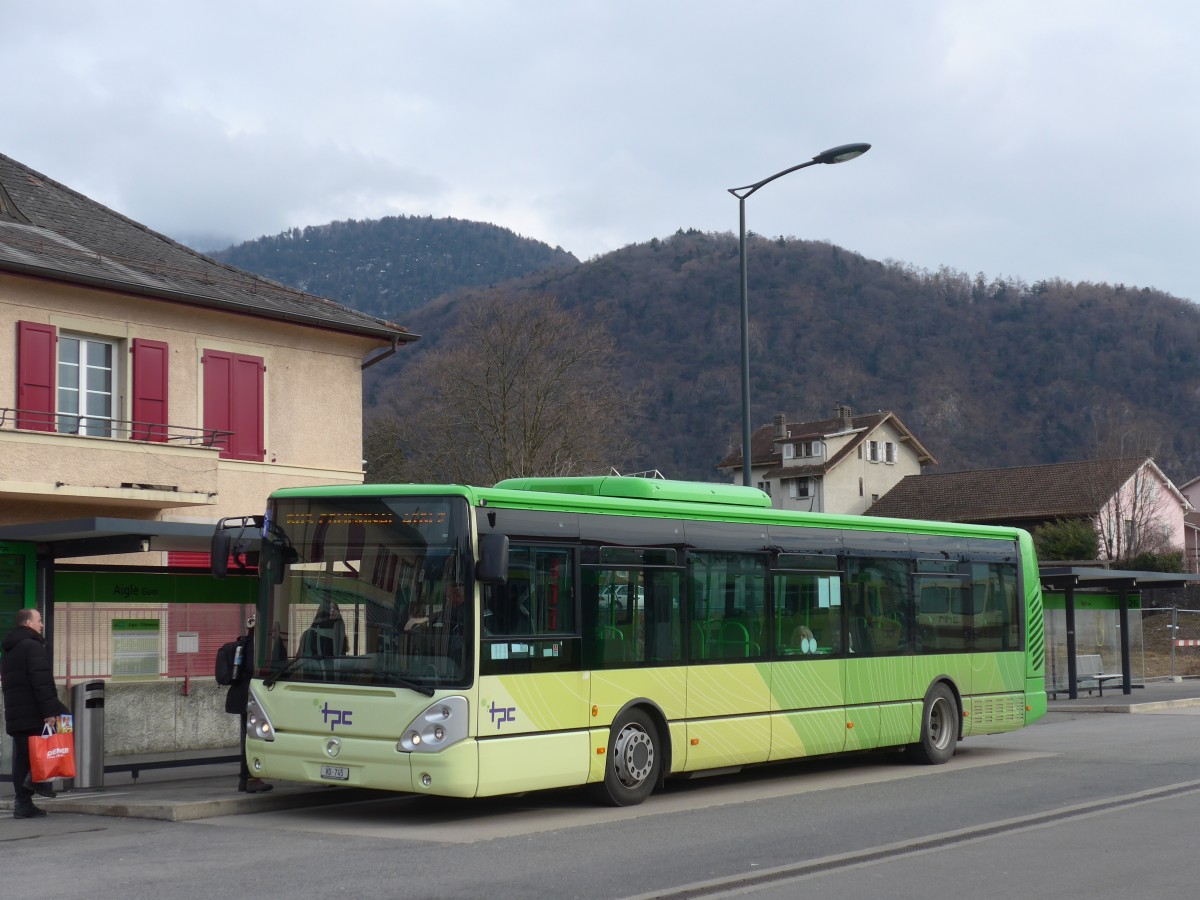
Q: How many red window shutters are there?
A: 4